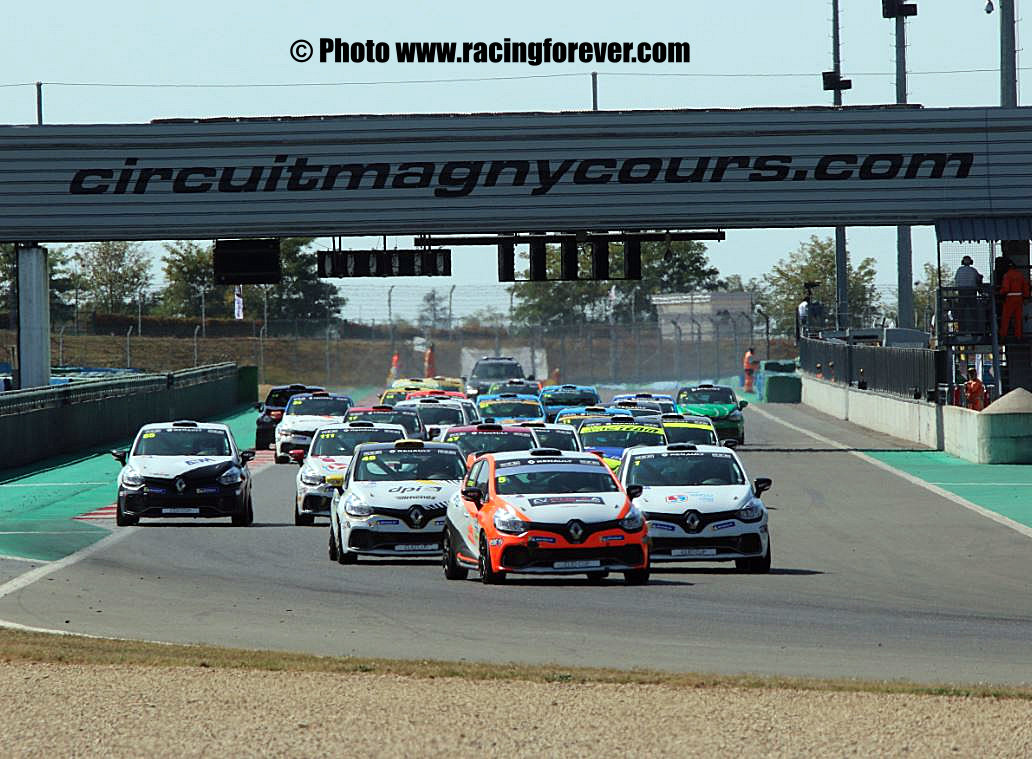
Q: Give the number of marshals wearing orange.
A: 5